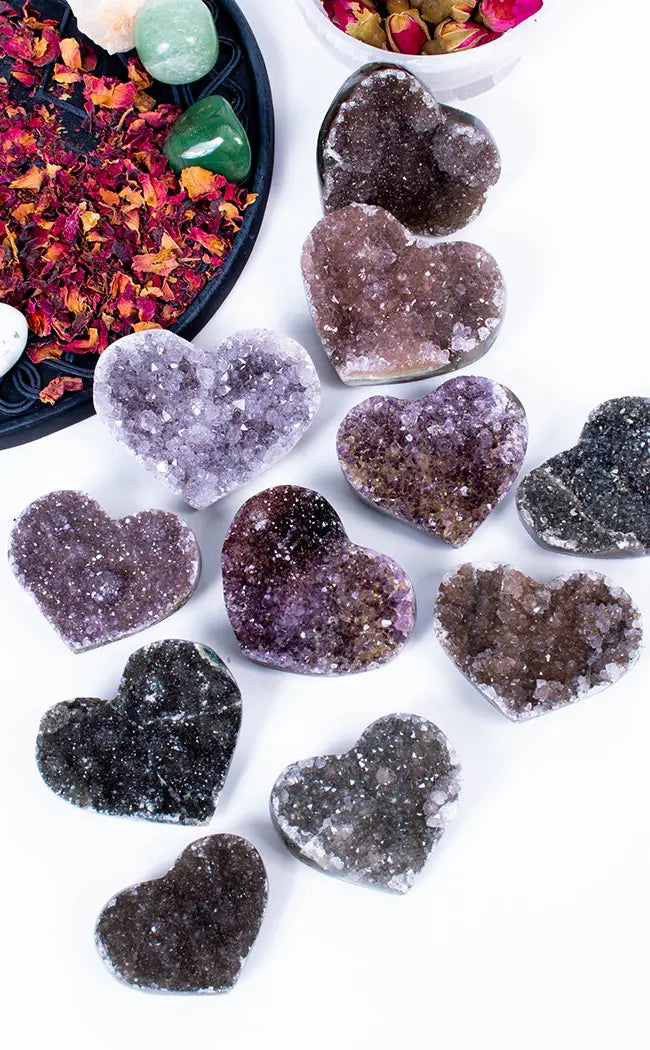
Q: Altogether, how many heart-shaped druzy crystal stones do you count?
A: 11